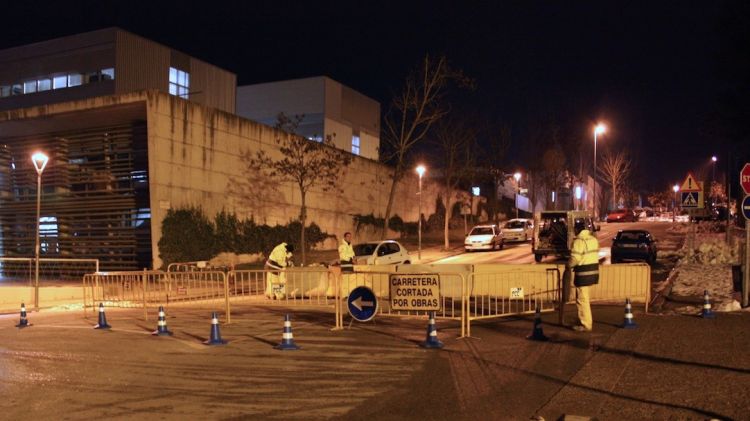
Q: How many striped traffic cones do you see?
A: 9